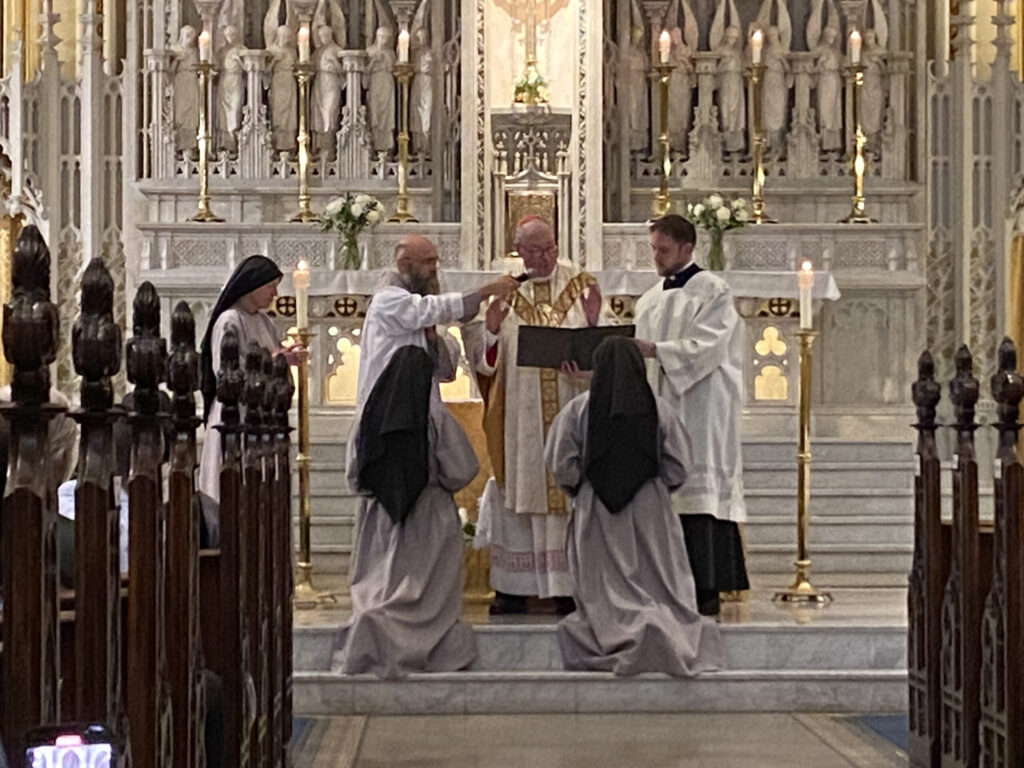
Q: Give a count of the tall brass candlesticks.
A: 8